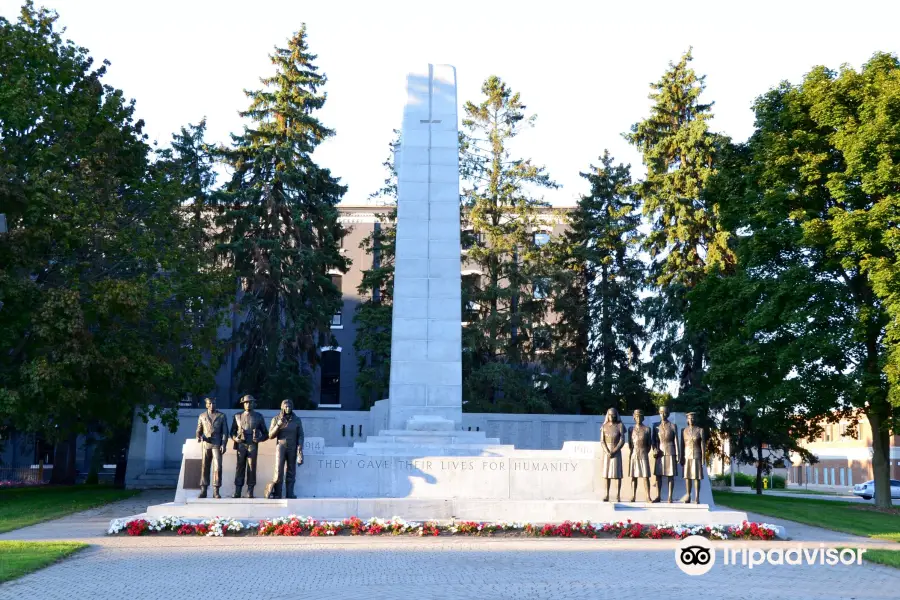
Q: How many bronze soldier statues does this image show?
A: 7